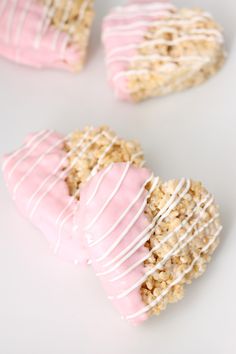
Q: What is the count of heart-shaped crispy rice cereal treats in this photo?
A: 4